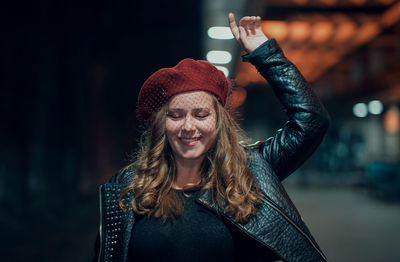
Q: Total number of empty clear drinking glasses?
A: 0